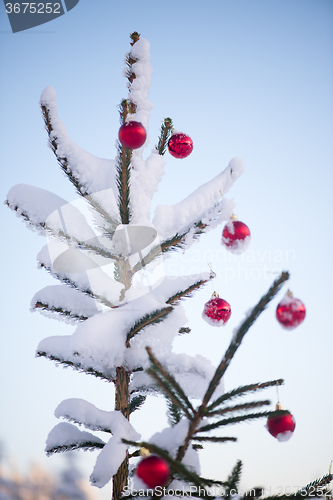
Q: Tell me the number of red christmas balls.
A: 7